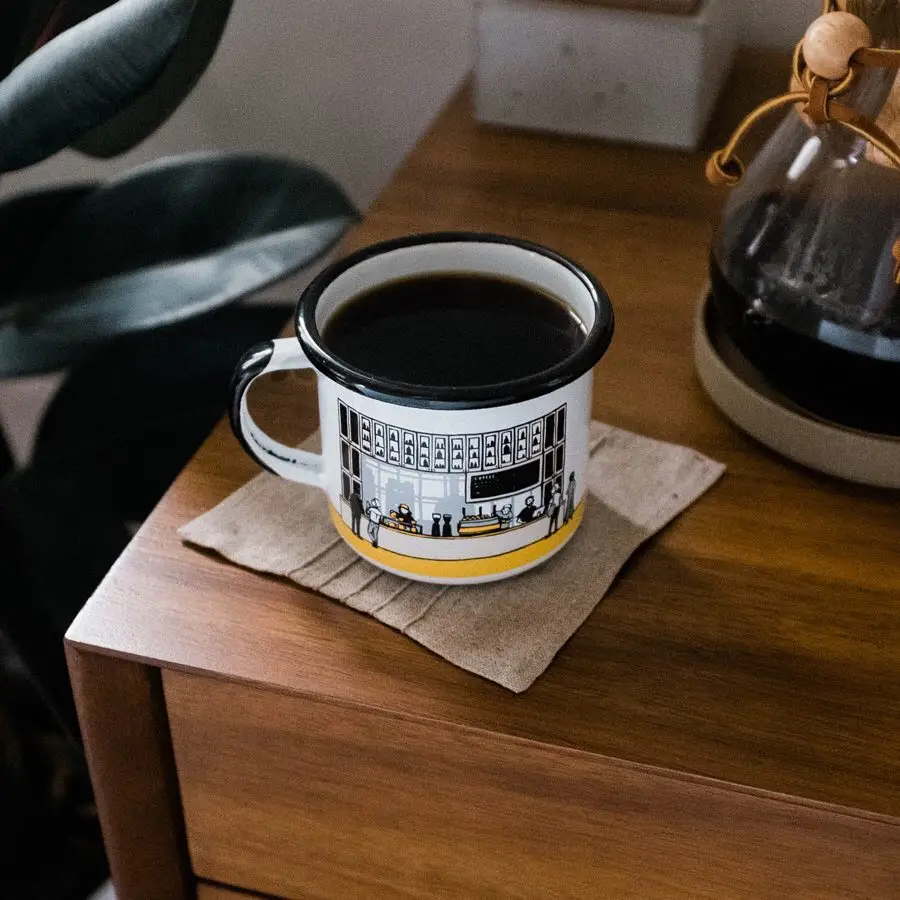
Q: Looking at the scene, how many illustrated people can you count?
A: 7